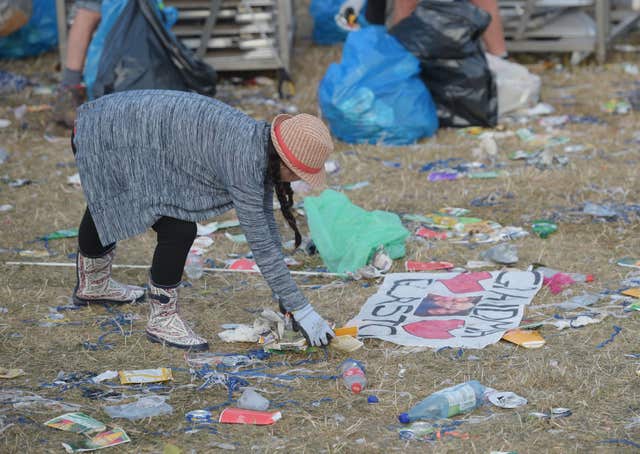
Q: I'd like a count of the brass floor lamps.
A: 0